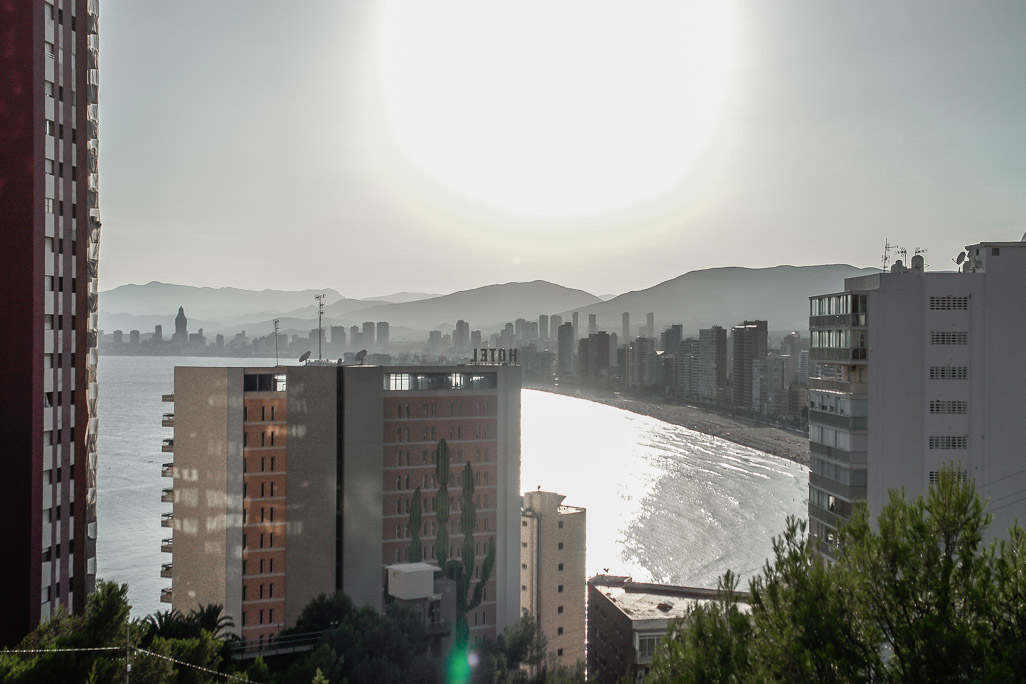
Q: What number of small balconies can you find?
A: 9